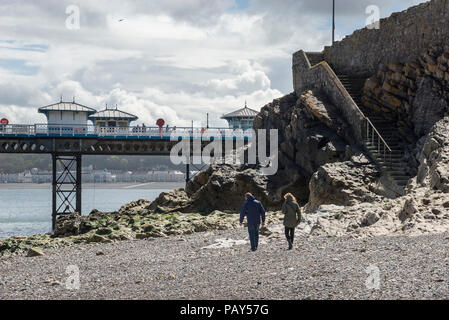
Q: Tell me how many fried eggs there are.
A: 0